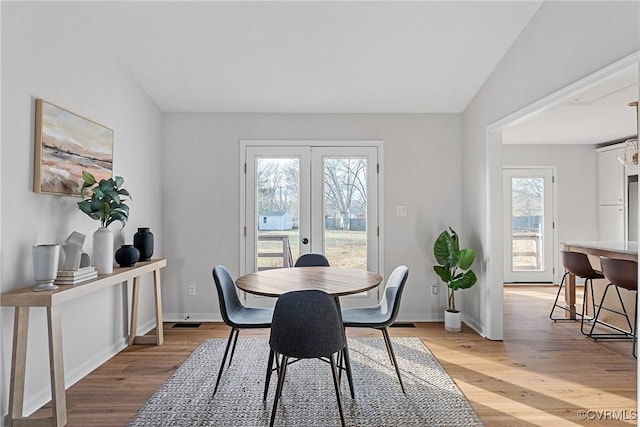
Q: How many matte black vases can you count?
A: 2